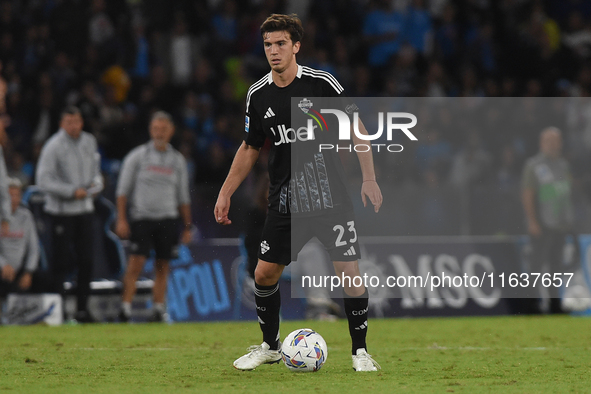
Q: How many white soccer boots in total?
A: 2